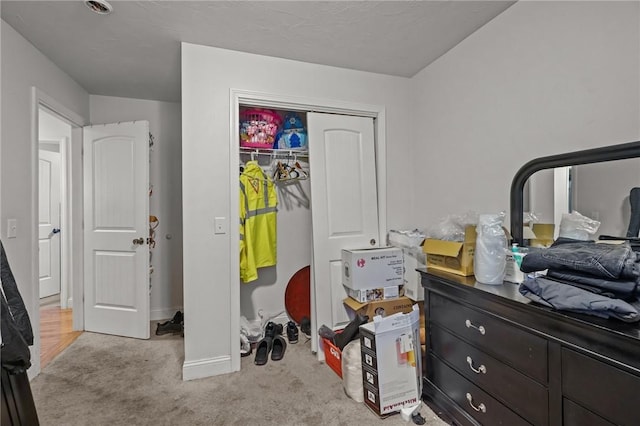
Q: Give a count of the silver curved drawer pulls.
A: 3